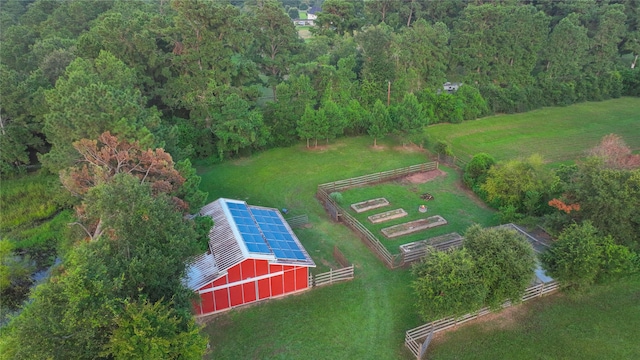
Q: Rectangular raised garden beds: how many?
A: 4